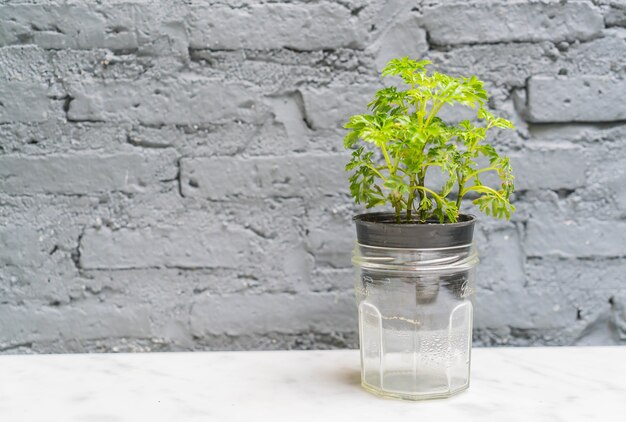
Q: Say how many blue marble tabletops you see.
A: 0